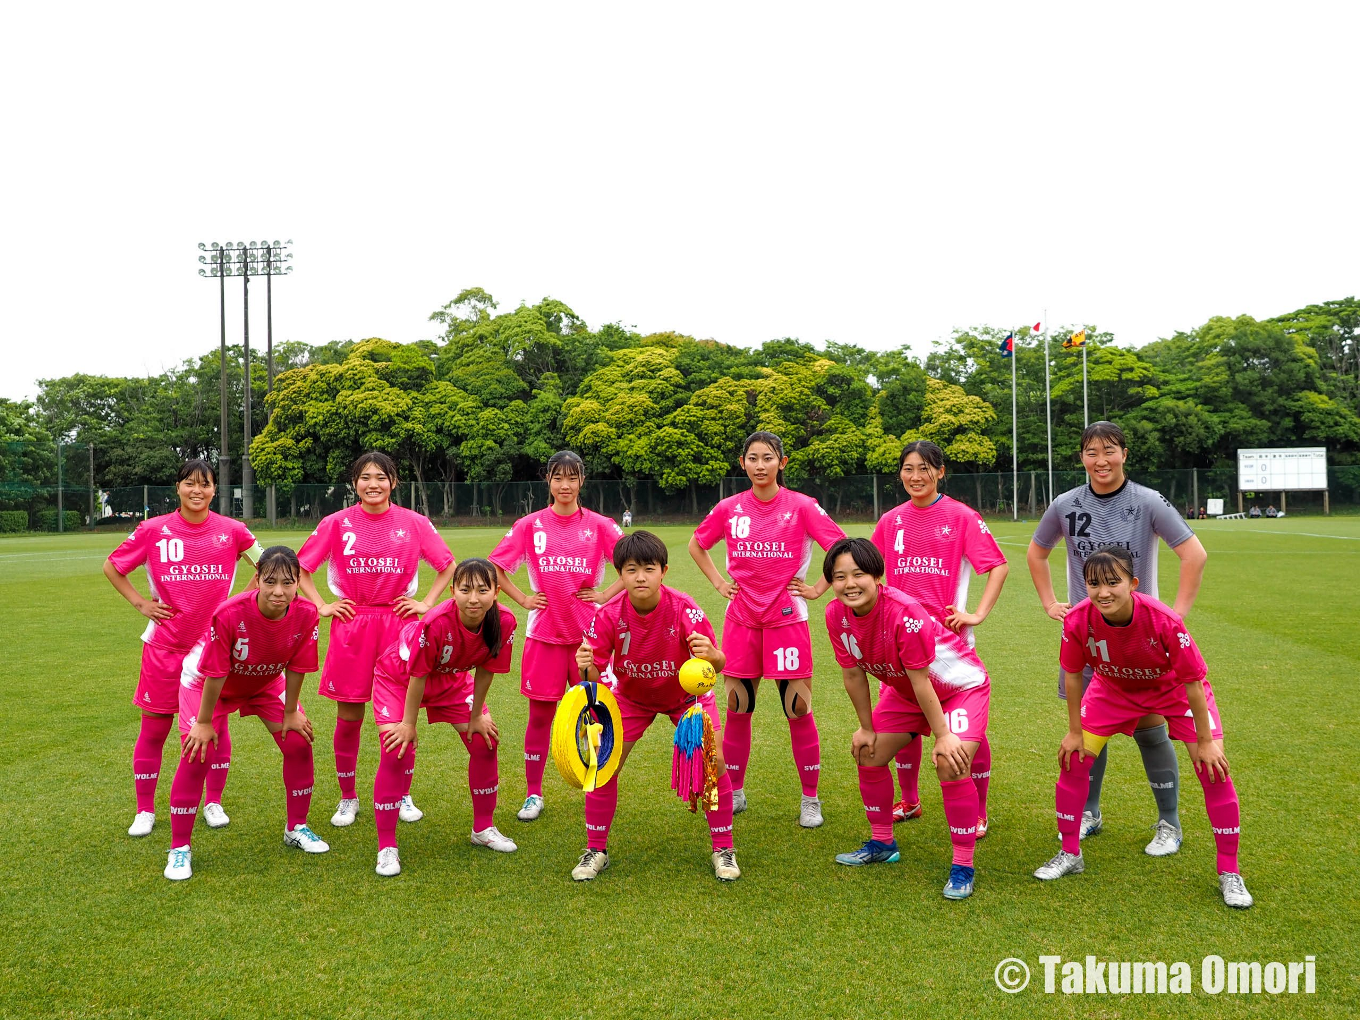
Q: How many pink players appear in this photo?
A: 10